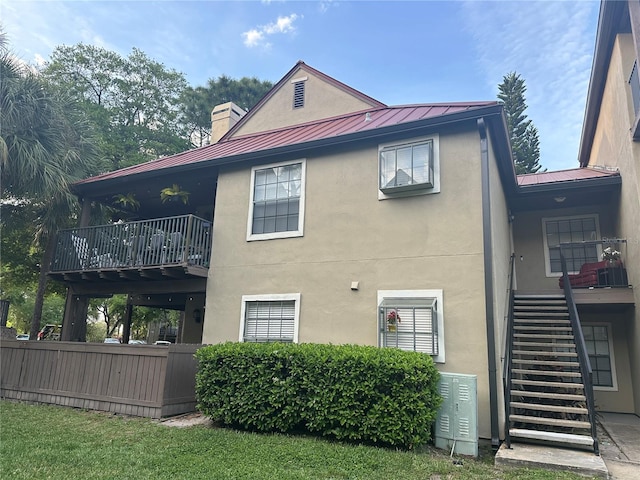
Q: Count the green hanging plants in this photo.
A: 2